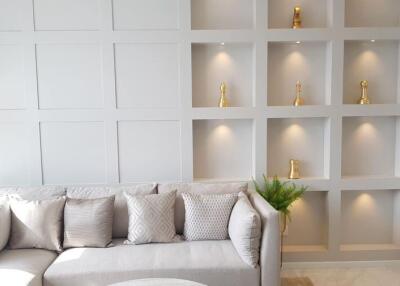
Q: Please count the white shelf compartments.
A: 11